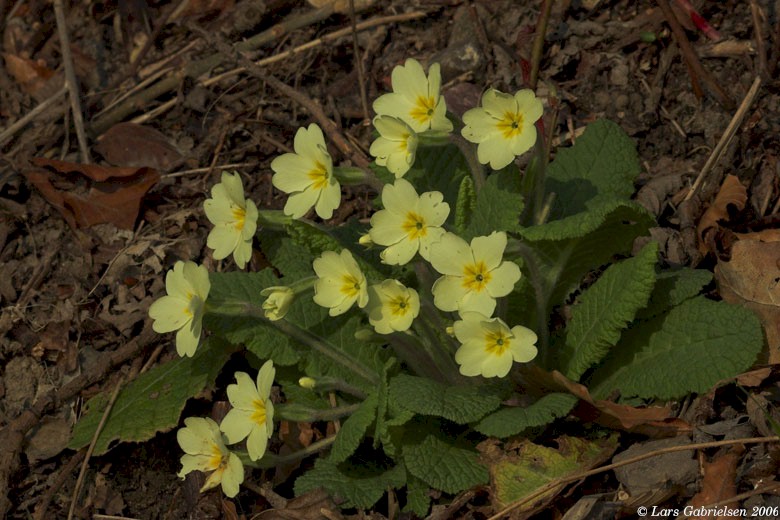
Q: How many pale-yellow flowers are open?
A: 13